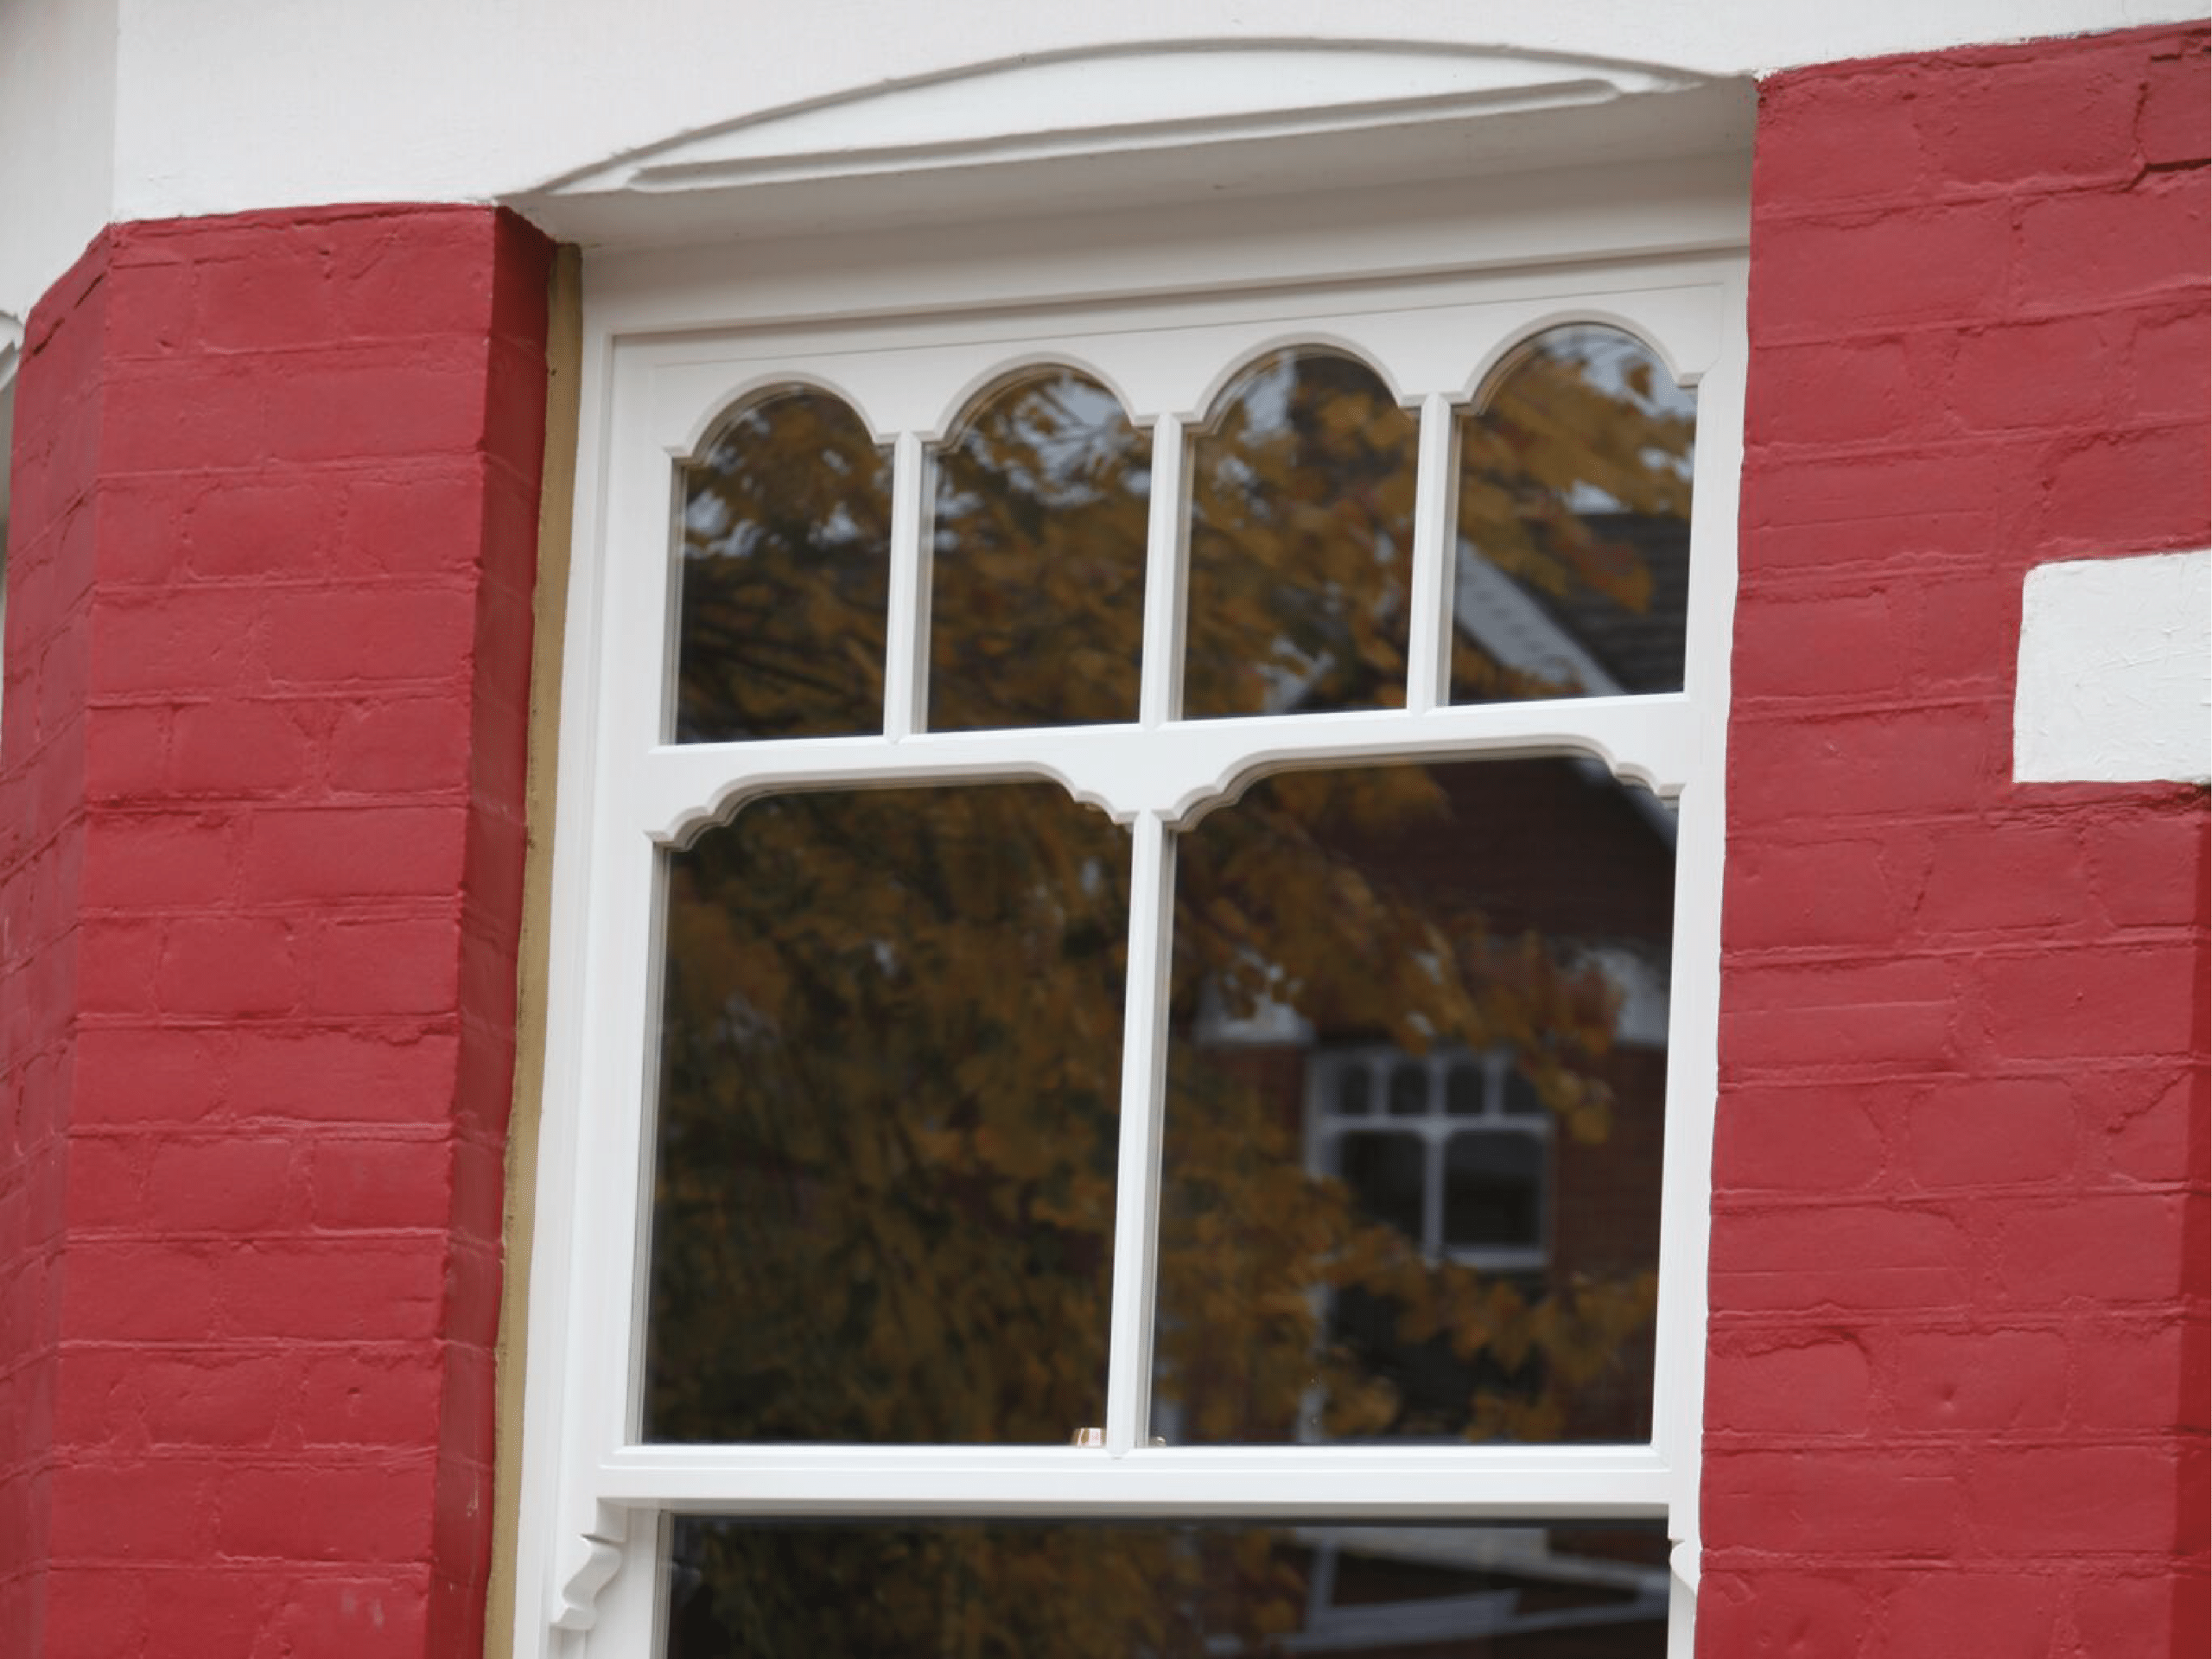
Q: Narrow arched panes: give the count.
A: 4